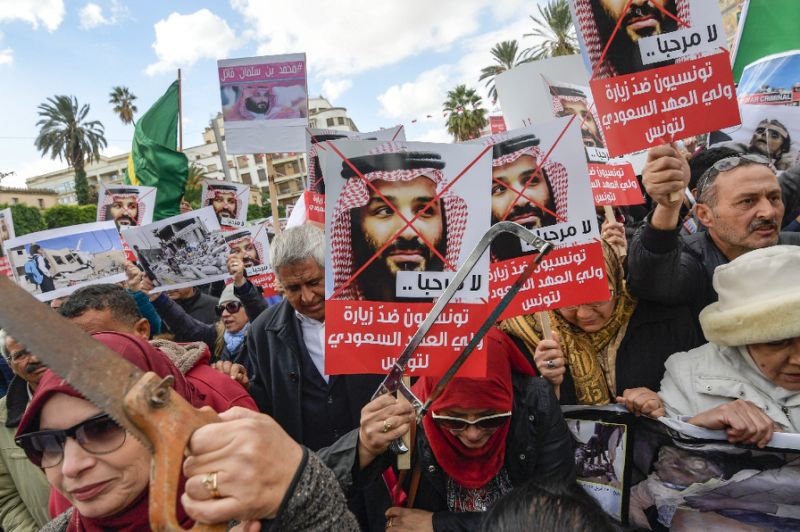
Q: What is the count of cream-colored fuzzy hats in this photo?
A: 1